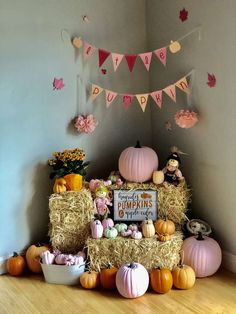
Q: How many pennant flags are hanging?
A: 13